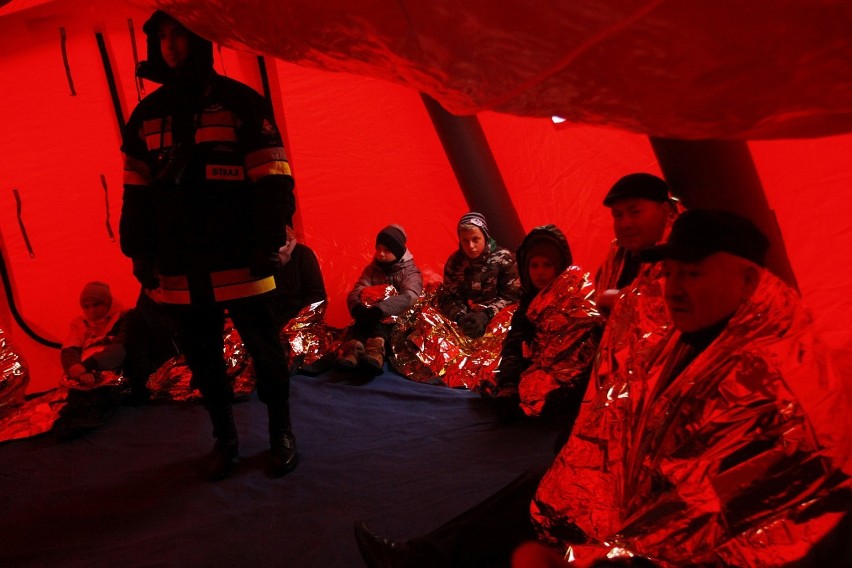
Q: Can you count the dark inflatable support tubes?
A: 2